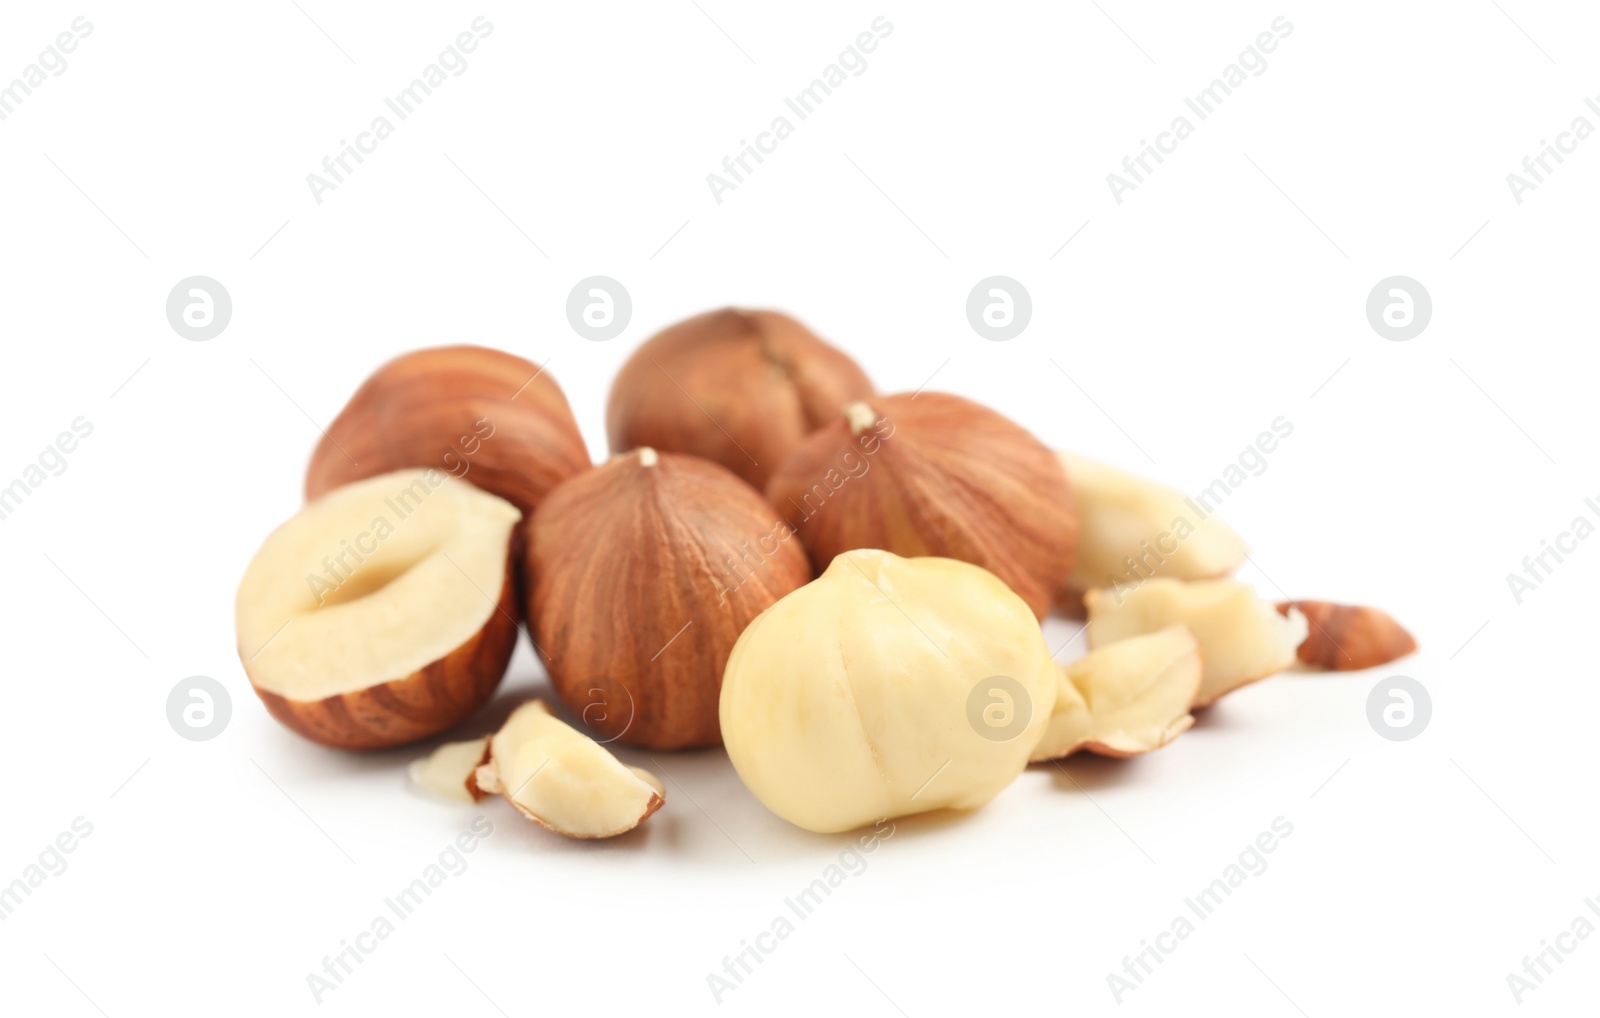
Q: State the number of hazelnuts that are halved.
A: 1